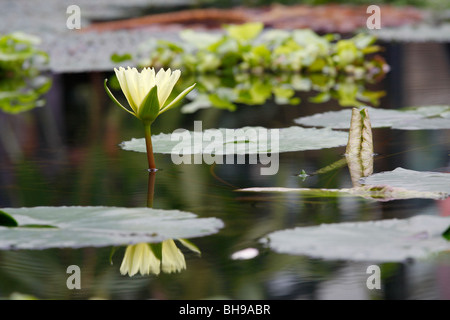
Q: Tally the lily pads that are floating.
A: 5